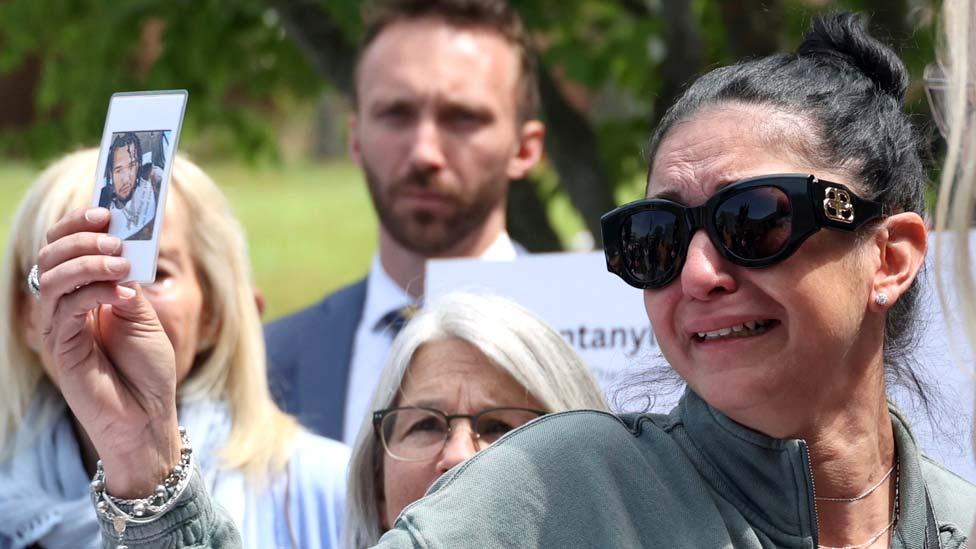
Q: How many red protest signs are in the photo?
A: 0